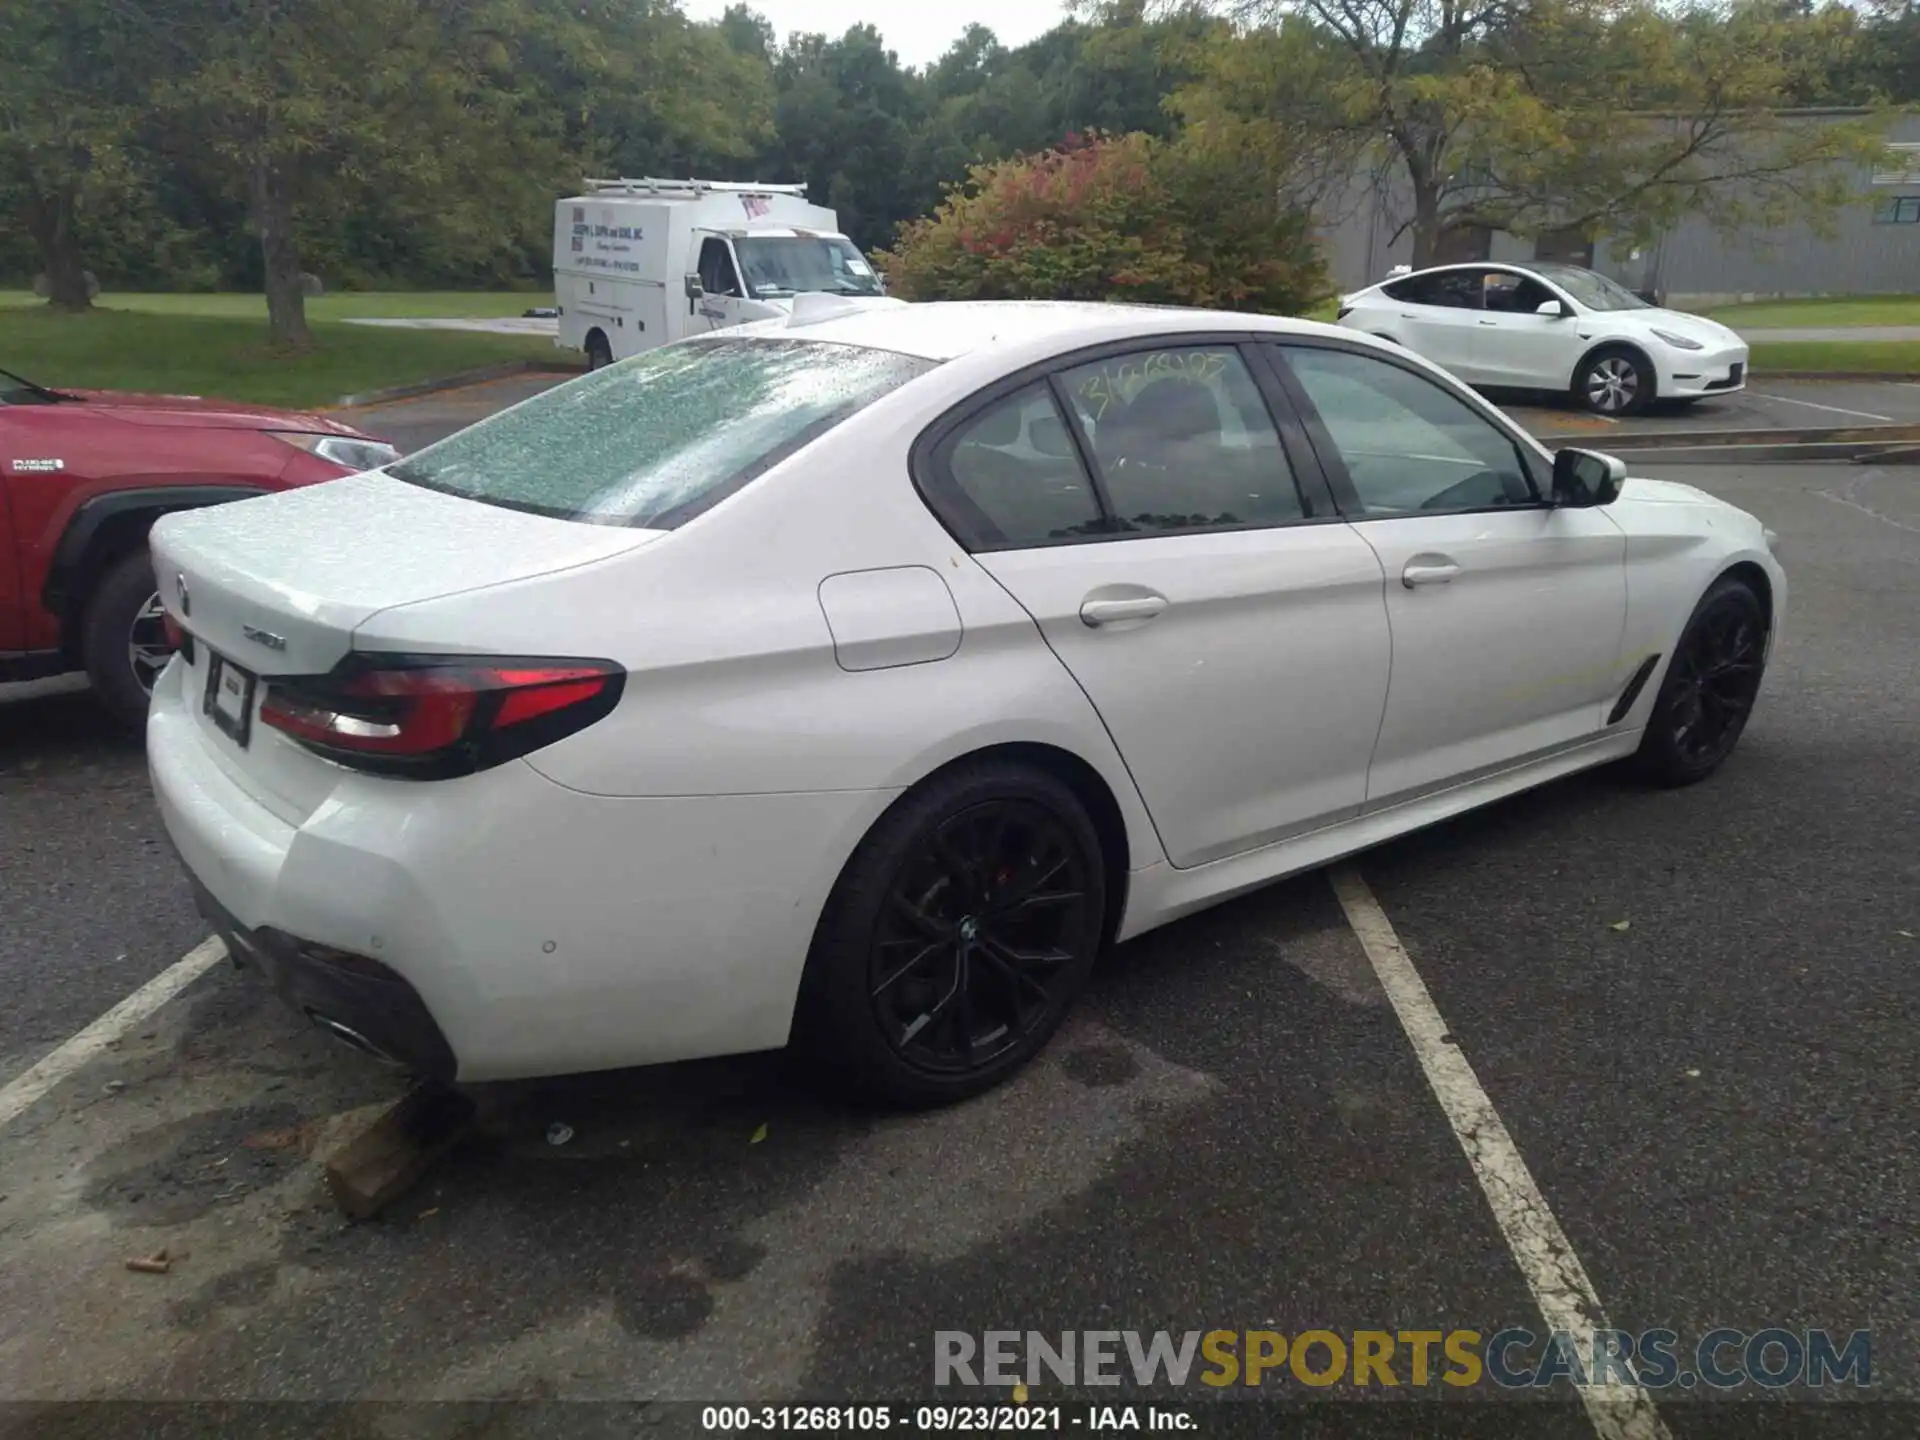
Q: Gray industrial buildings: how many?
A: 1